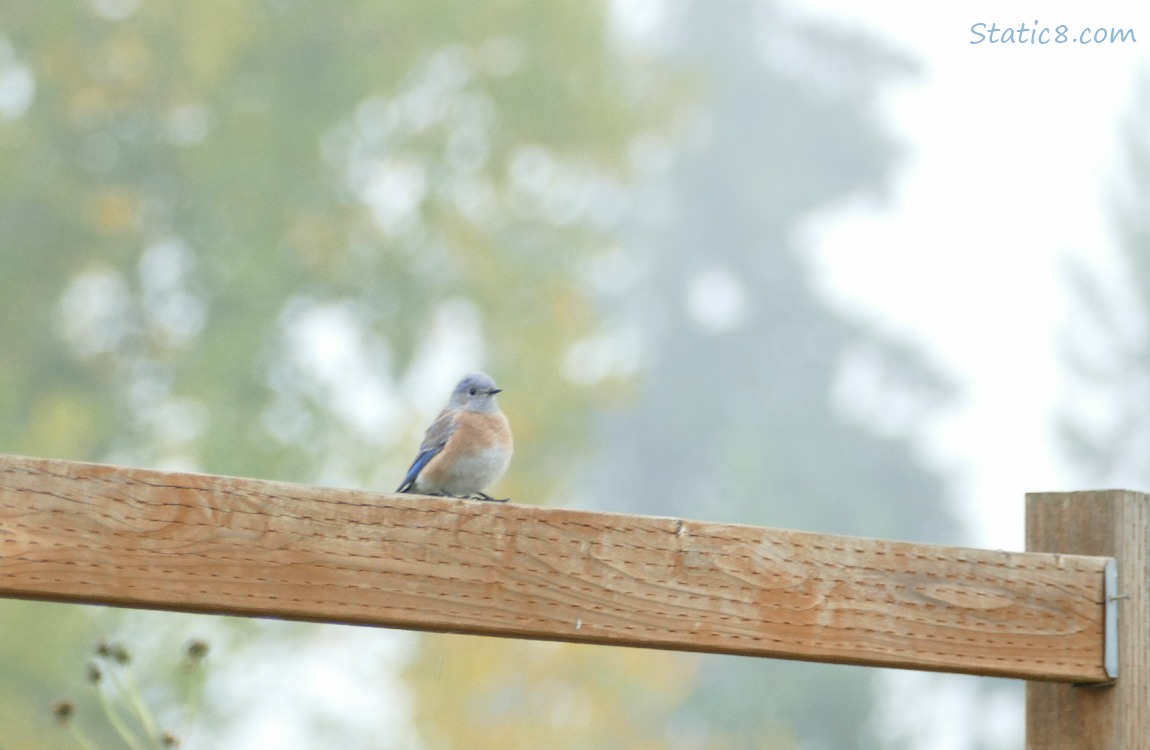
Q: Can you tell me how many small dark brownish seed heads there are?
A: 6